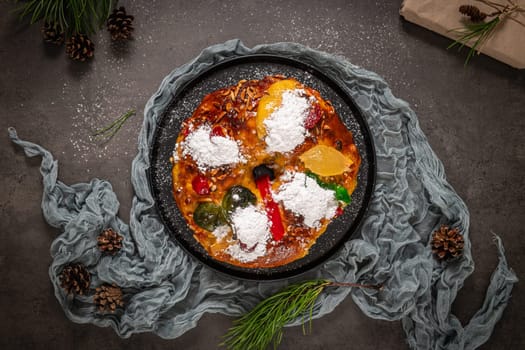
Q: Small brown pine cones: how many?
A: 8